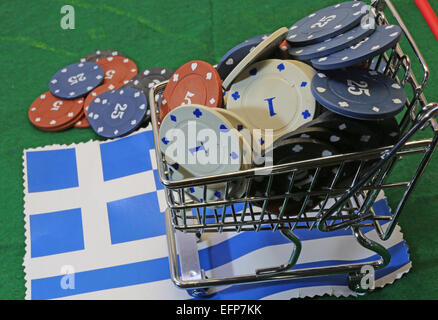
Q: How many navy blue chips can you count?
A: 7